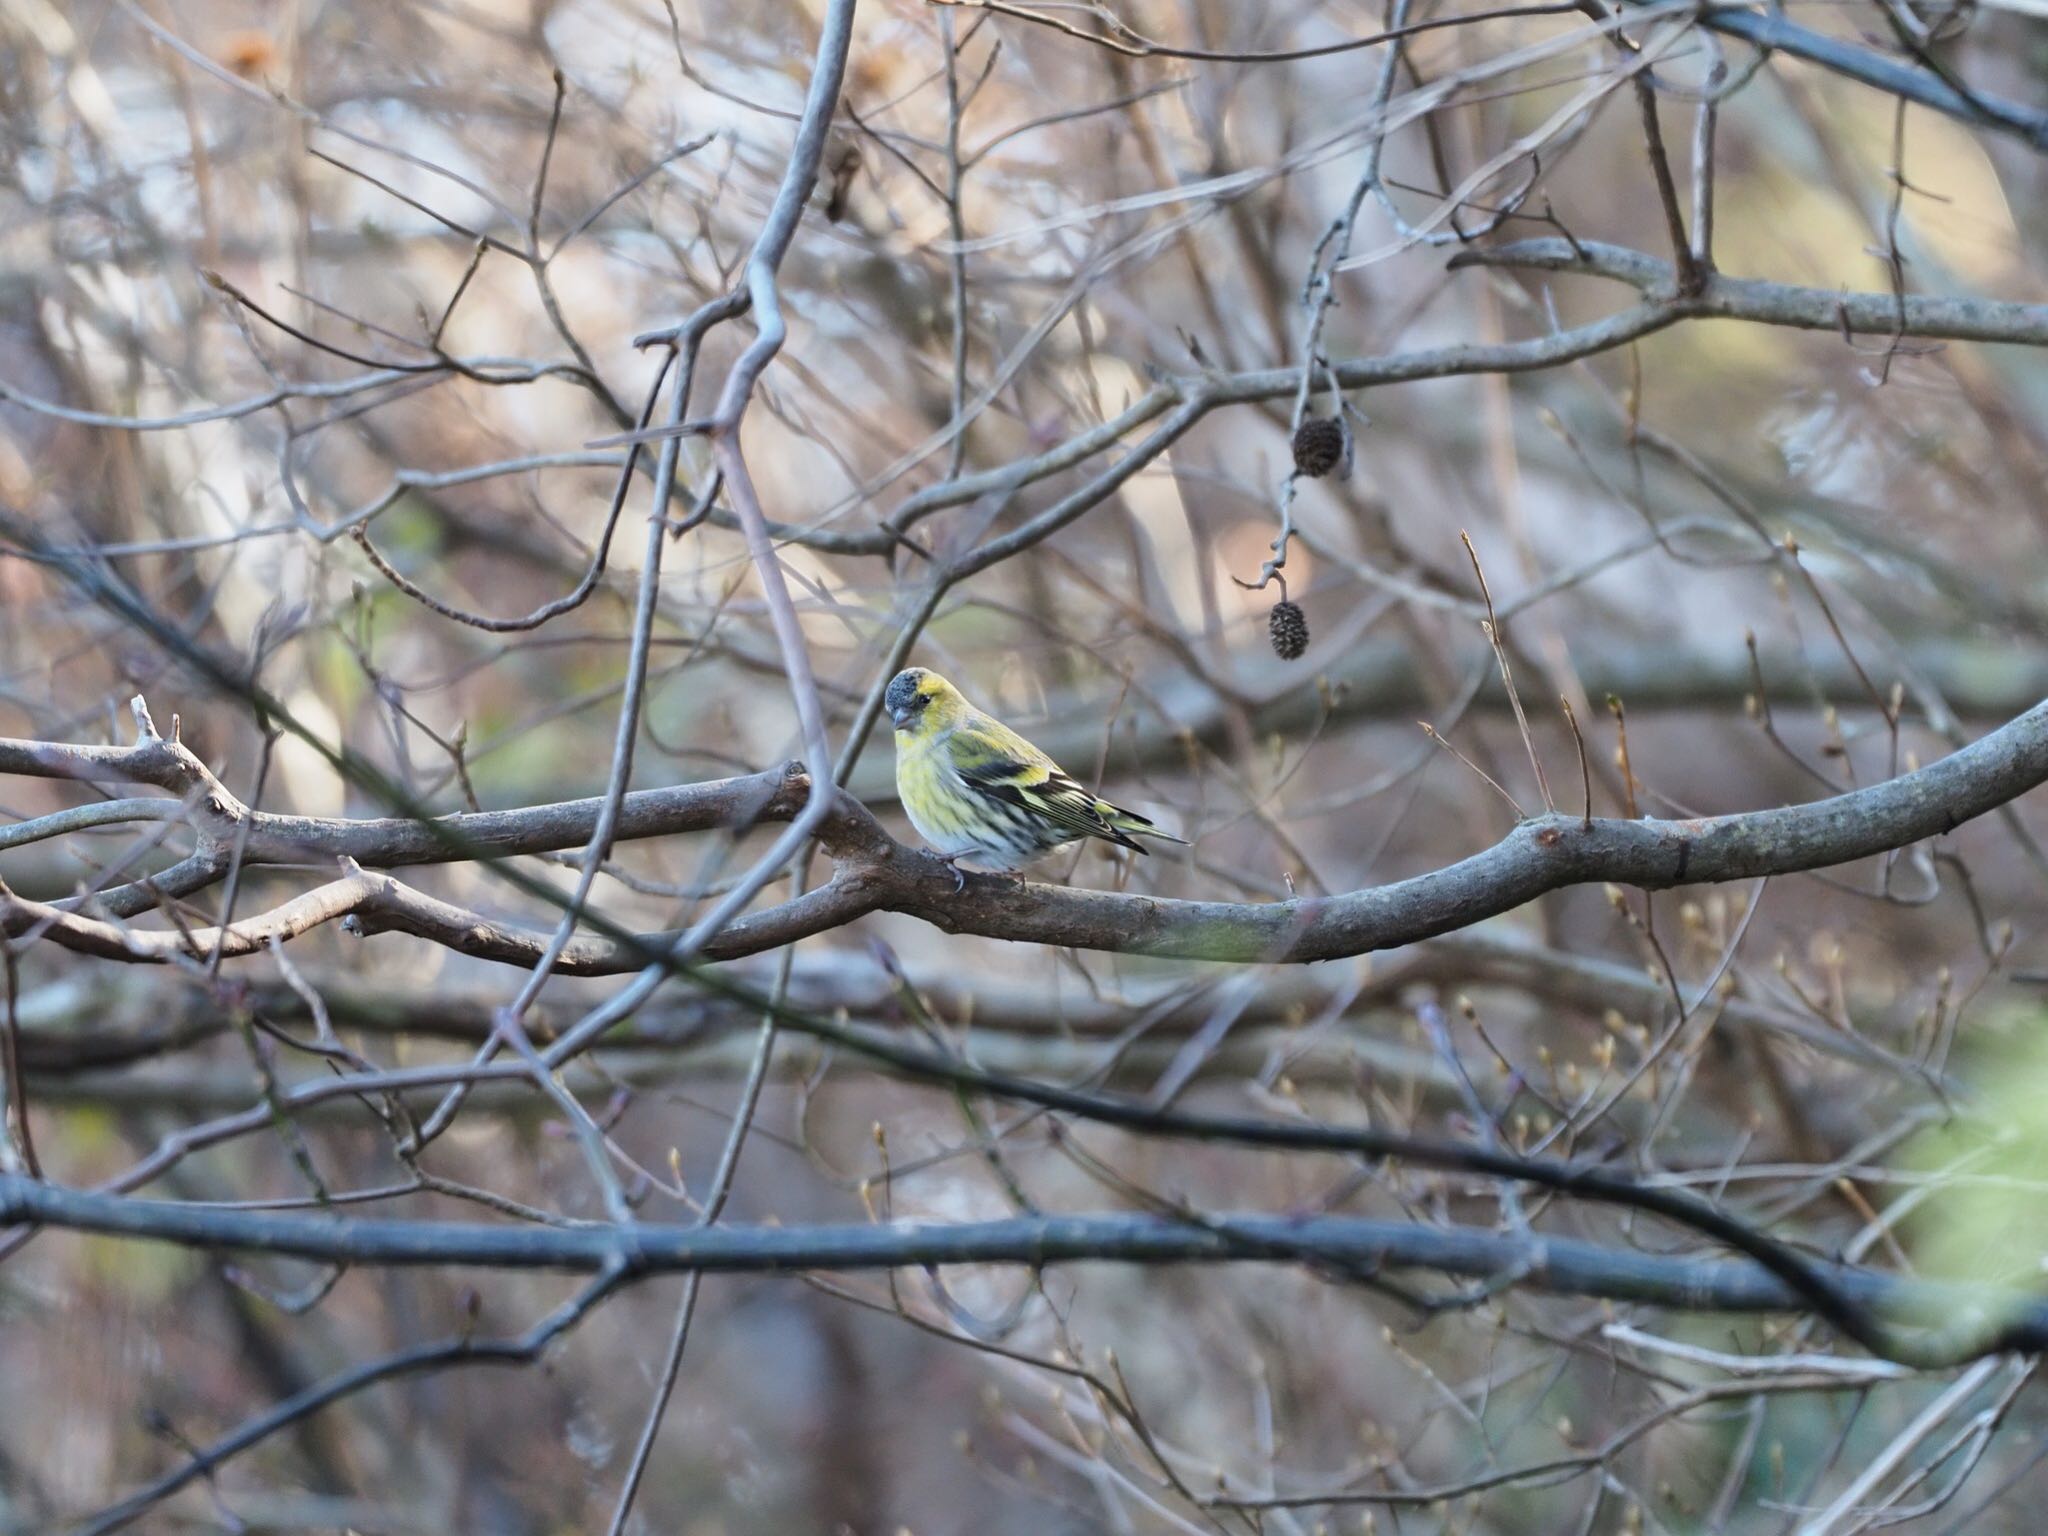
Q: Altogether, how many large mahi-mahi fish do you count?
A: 0